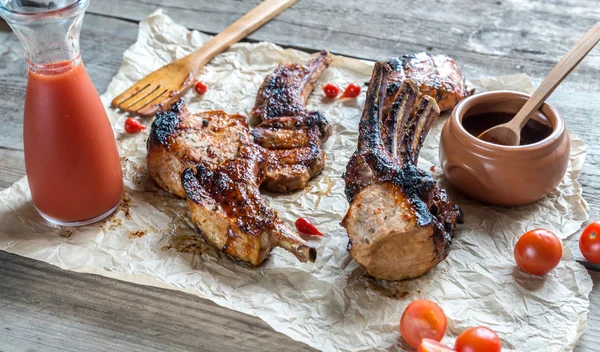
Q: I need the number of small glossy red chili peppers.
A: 5